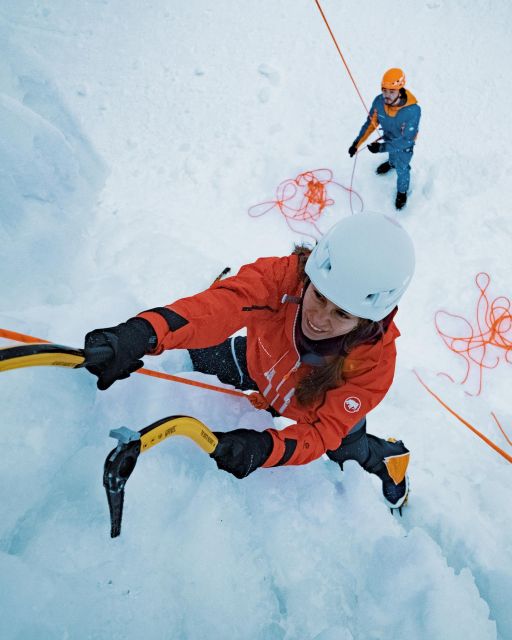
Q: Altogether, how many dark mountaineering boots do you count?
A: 3